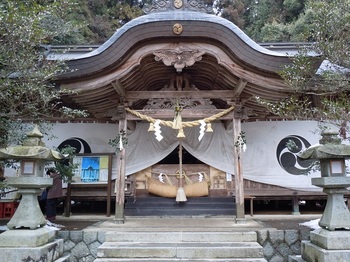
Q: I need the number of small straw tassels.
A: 3